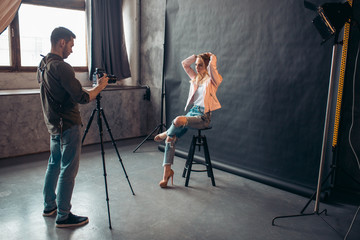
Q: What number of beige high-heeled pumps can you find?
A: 2